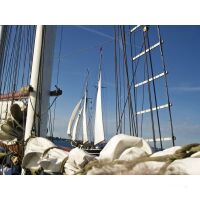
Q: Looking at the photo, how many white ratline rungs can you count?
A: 5